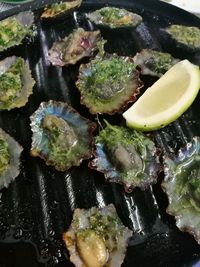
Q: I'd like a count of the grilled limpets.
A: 13